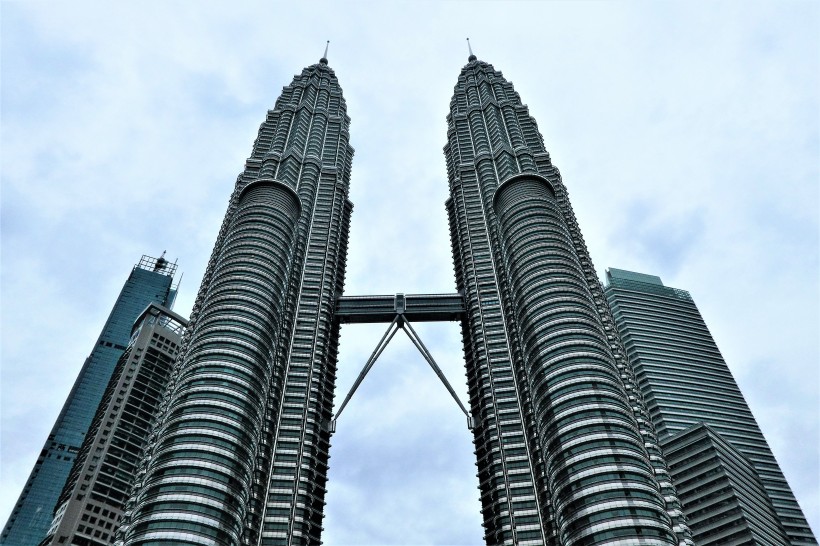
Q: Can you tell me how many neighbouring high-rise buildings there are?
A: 4